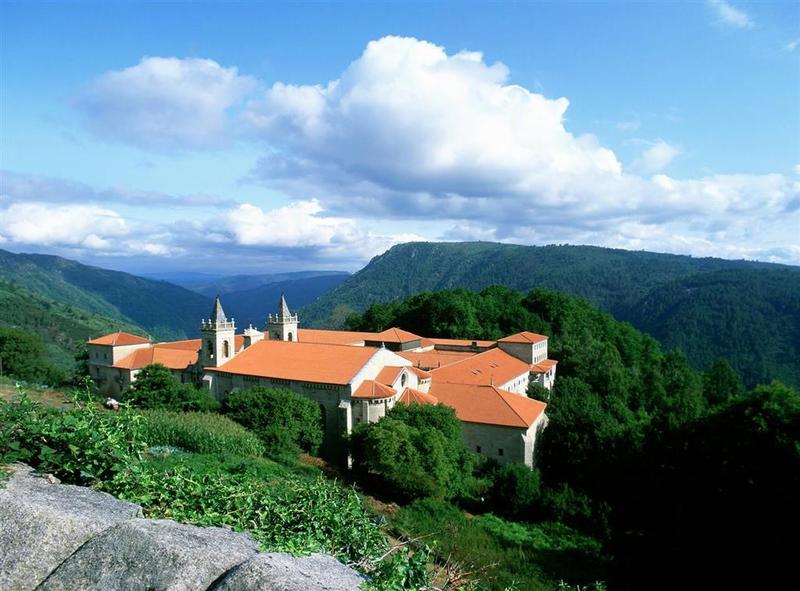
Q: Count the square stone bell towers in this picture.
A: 2